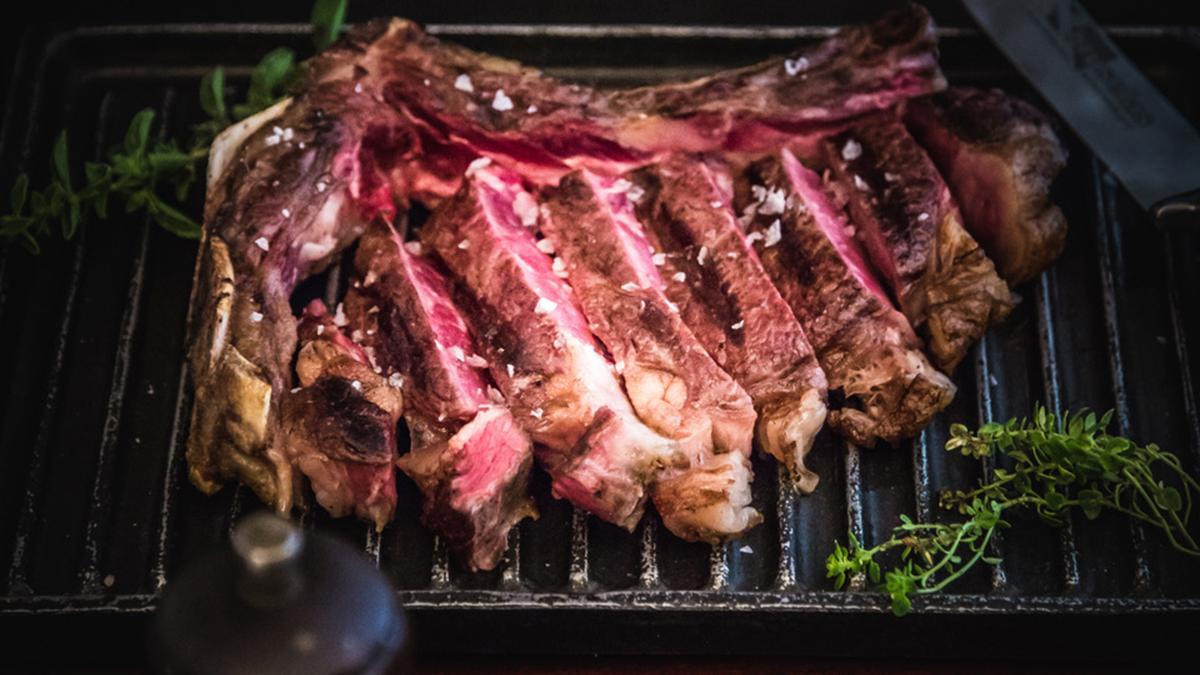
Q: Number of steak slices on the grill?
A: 8